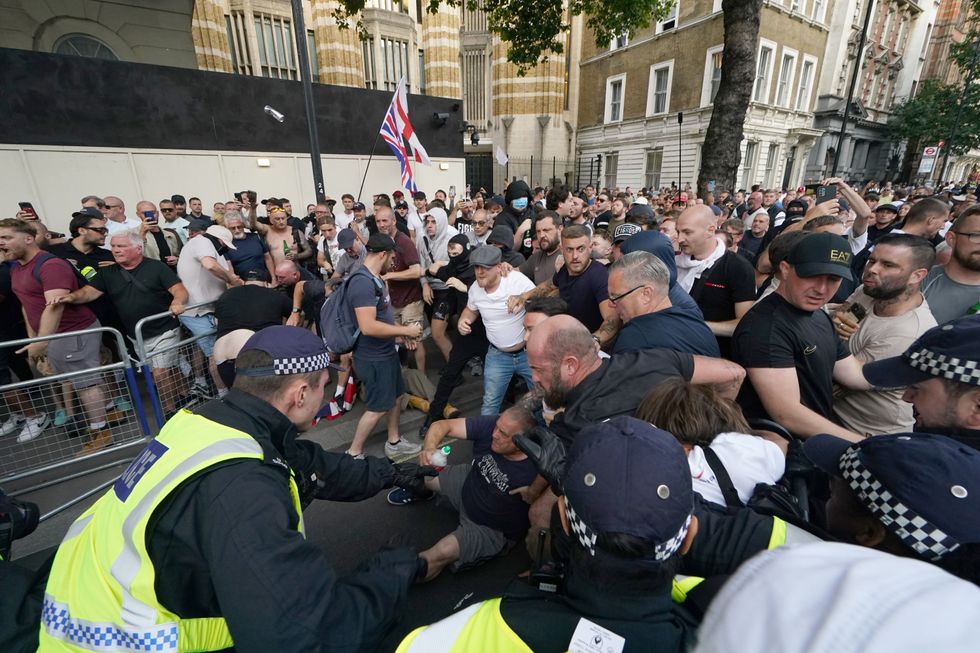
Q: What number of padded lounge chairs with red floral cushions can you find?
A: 0